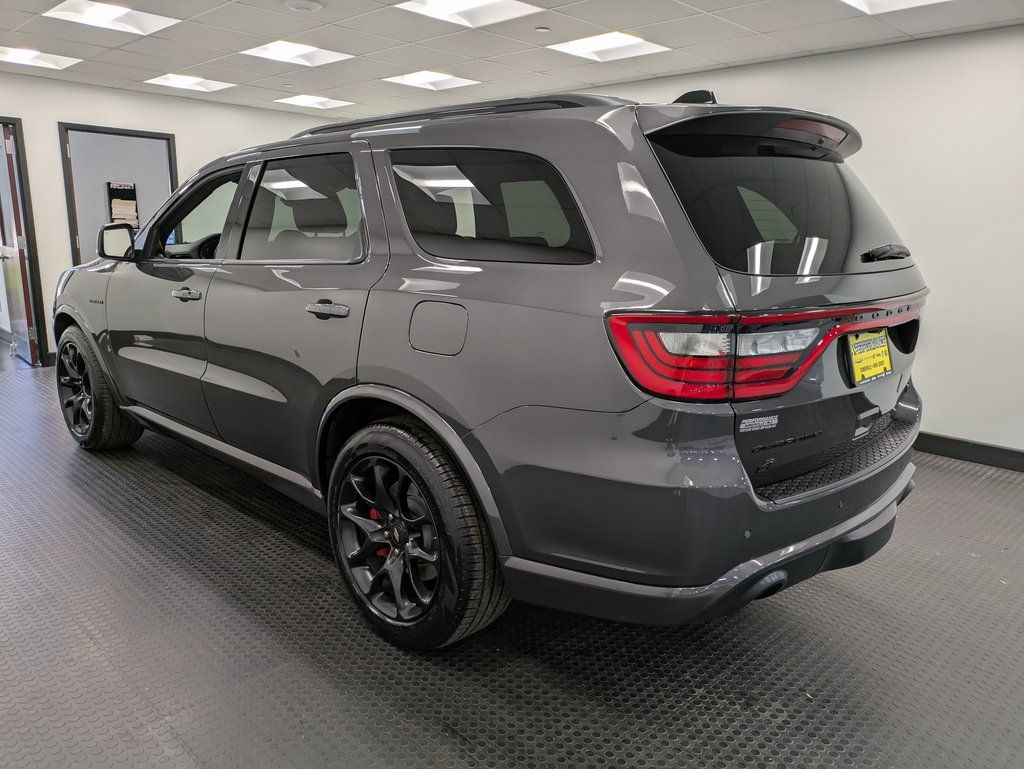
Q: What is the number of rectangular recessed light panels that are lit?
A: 9